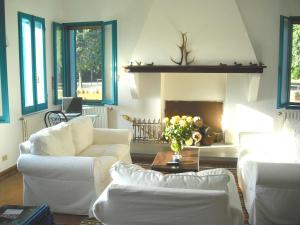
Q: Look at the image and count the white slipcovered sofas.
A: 3